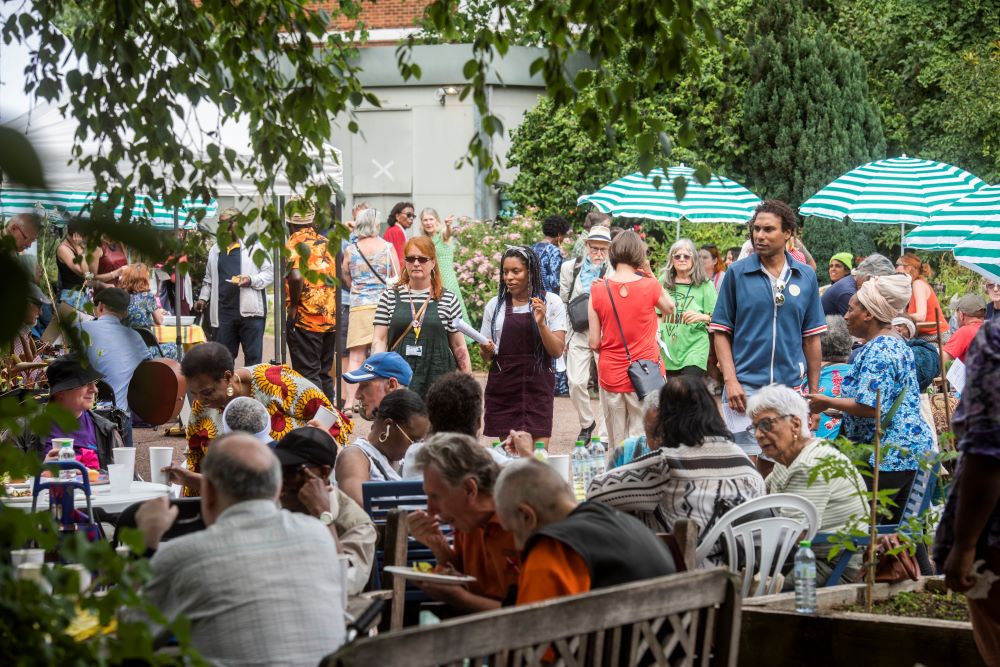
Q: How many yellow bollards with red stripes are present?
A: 0